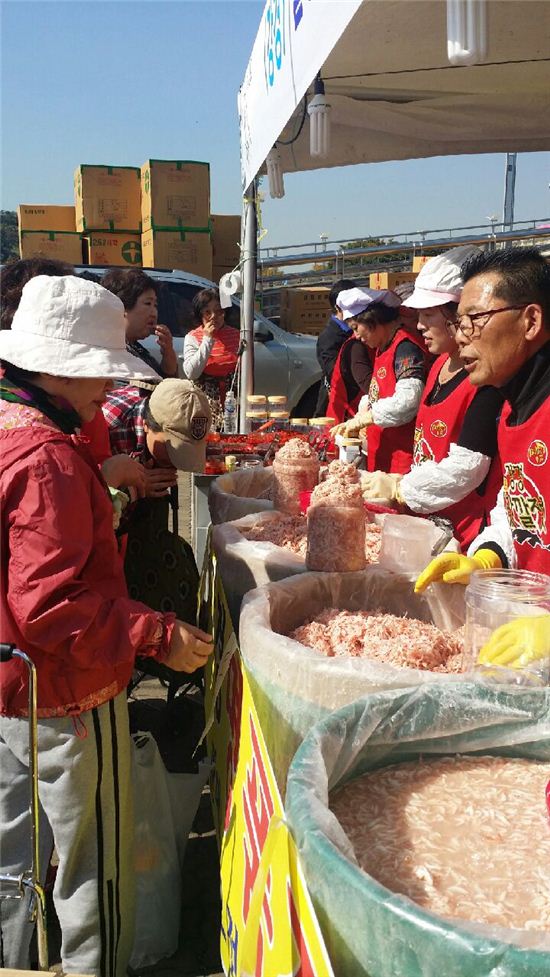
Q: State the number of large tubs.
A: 4